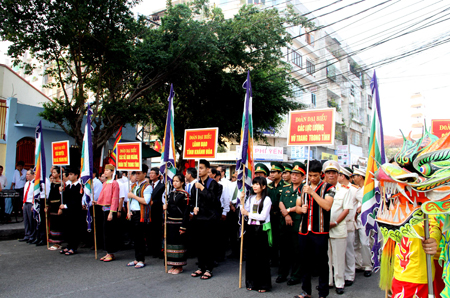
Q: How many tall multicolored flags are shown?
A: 5